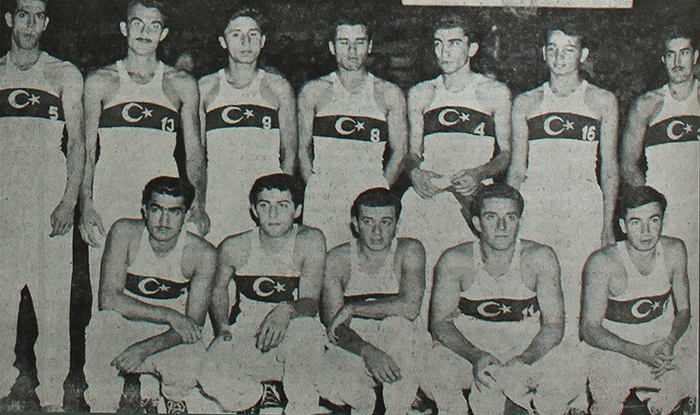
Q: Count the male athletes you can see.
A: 12